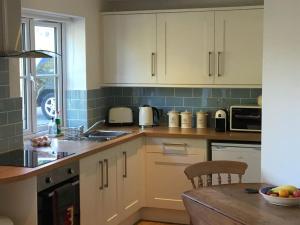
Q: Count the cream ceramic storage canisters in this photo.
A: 3